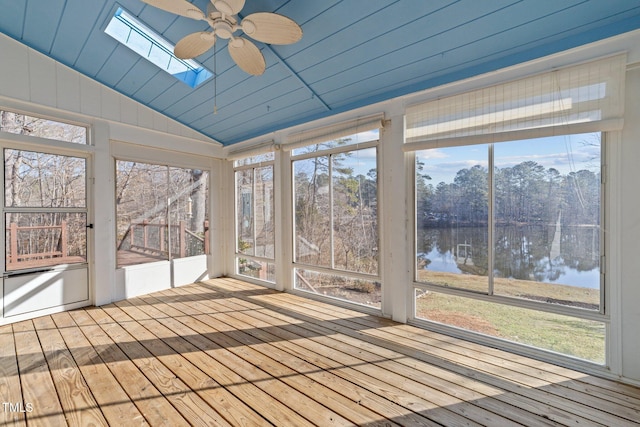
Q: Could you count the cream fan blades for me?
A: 5